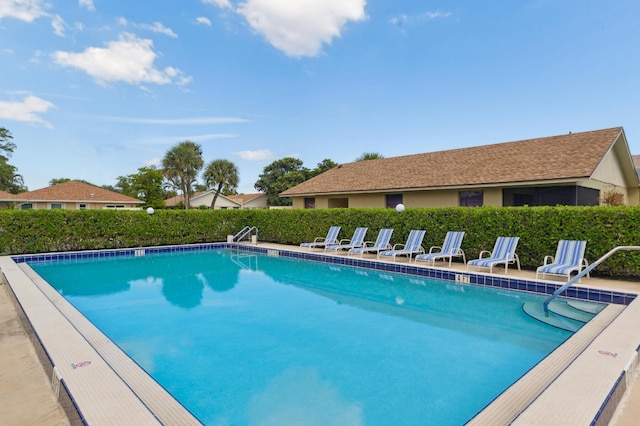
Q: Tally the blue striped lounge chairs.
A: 7